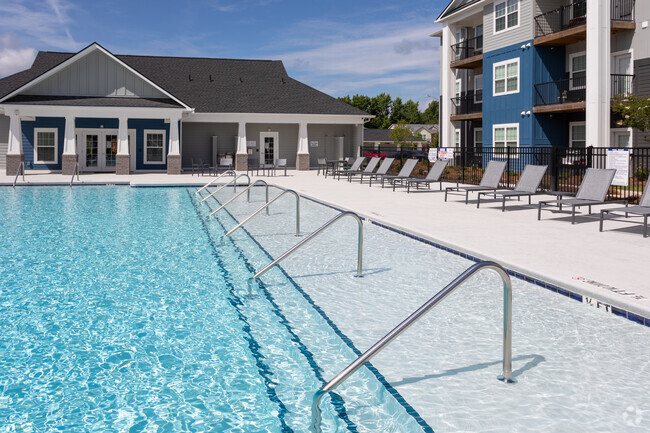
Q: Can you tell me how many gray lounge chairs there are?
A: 9